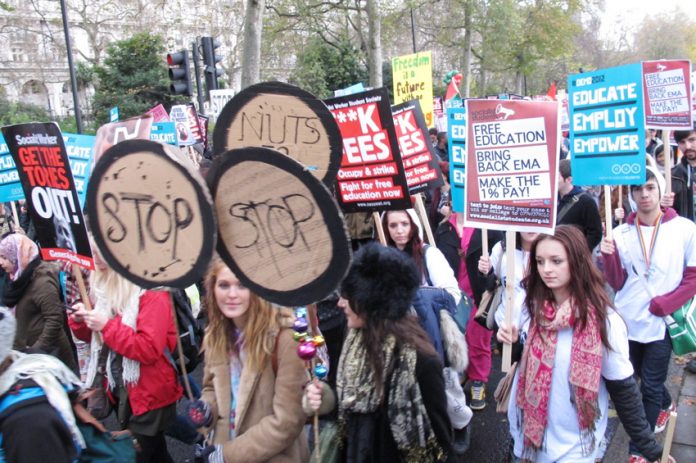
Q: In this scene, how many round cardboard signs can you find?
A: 3